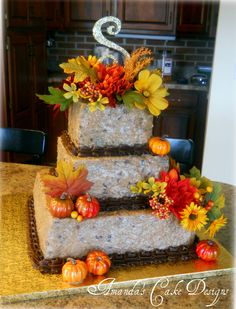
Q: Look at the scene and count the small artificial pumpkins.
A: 6